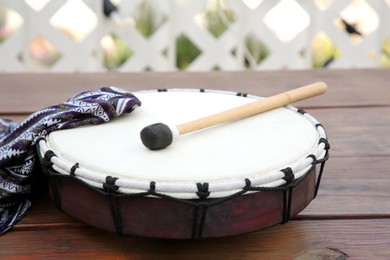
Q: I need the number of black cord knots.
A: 15